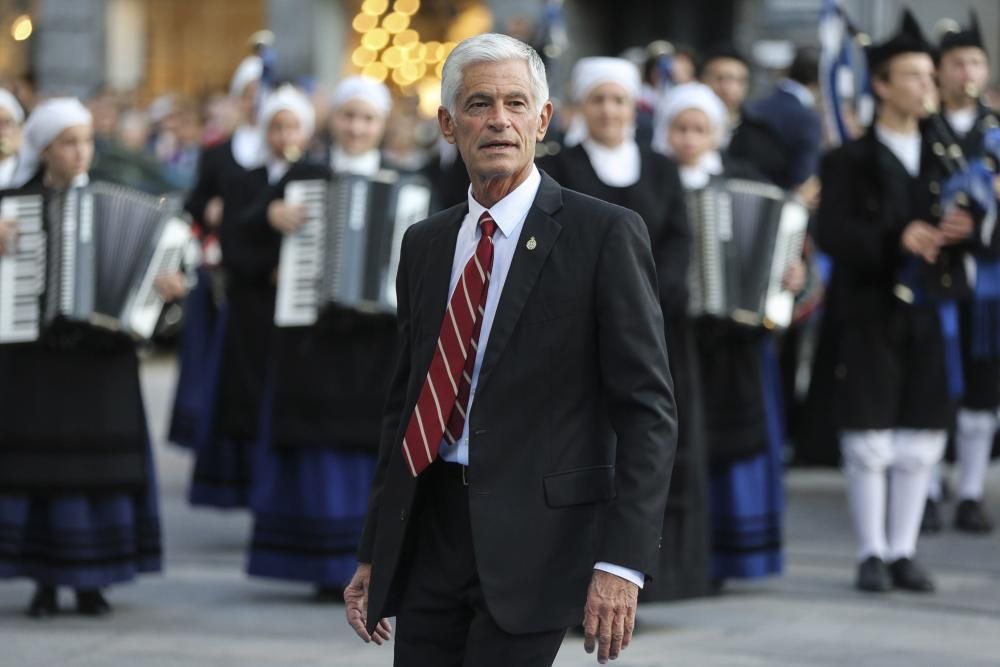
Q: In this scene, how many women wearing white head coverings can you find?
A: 7